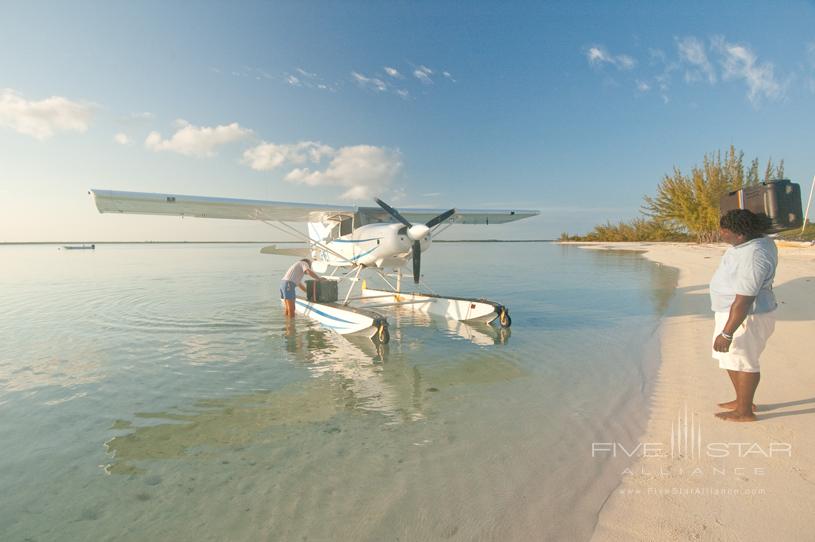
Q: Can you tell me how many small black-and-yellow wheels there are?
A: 2